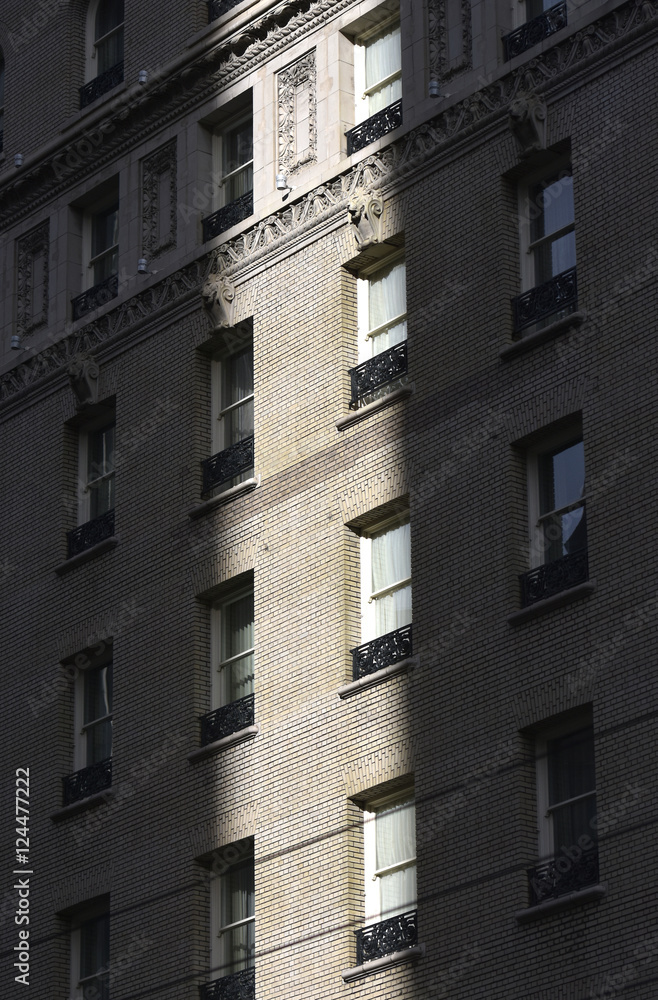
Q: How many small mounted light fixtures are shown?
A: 6